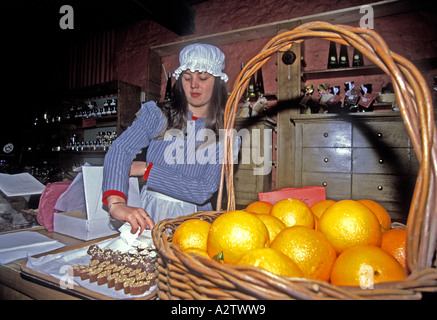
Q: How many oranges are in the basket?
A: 13